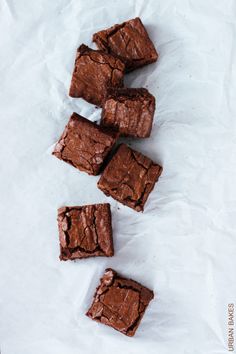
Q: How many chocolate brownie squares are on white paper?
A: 7